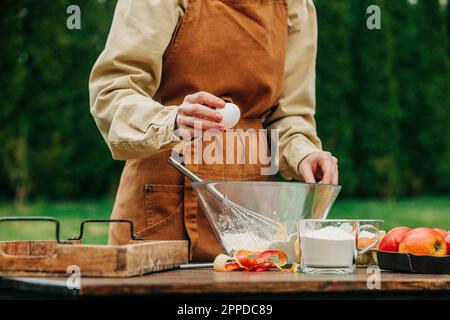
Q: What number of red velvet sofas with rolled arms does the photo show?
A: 0